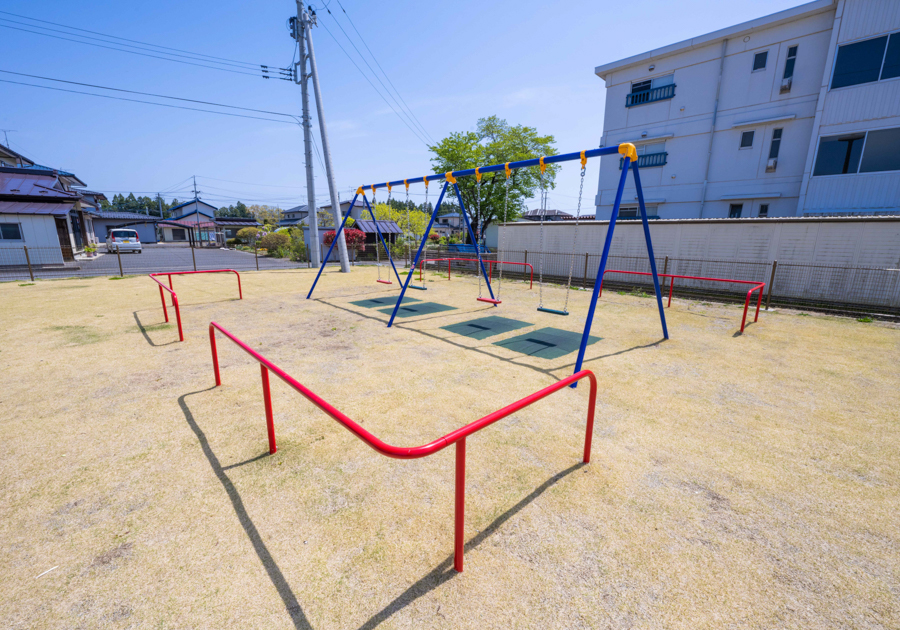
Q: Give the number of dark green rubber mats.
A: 4